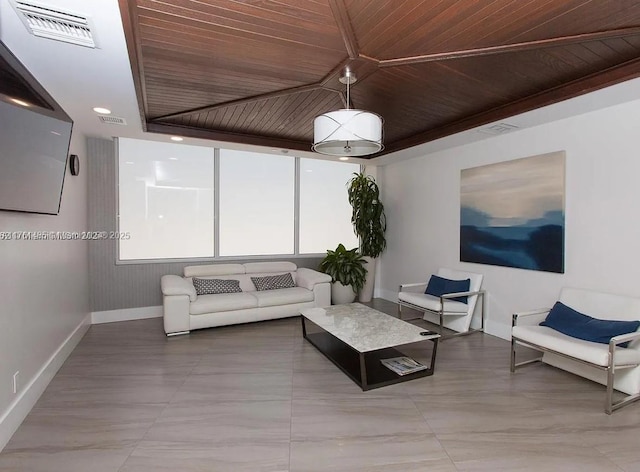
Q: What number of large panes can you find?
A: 3